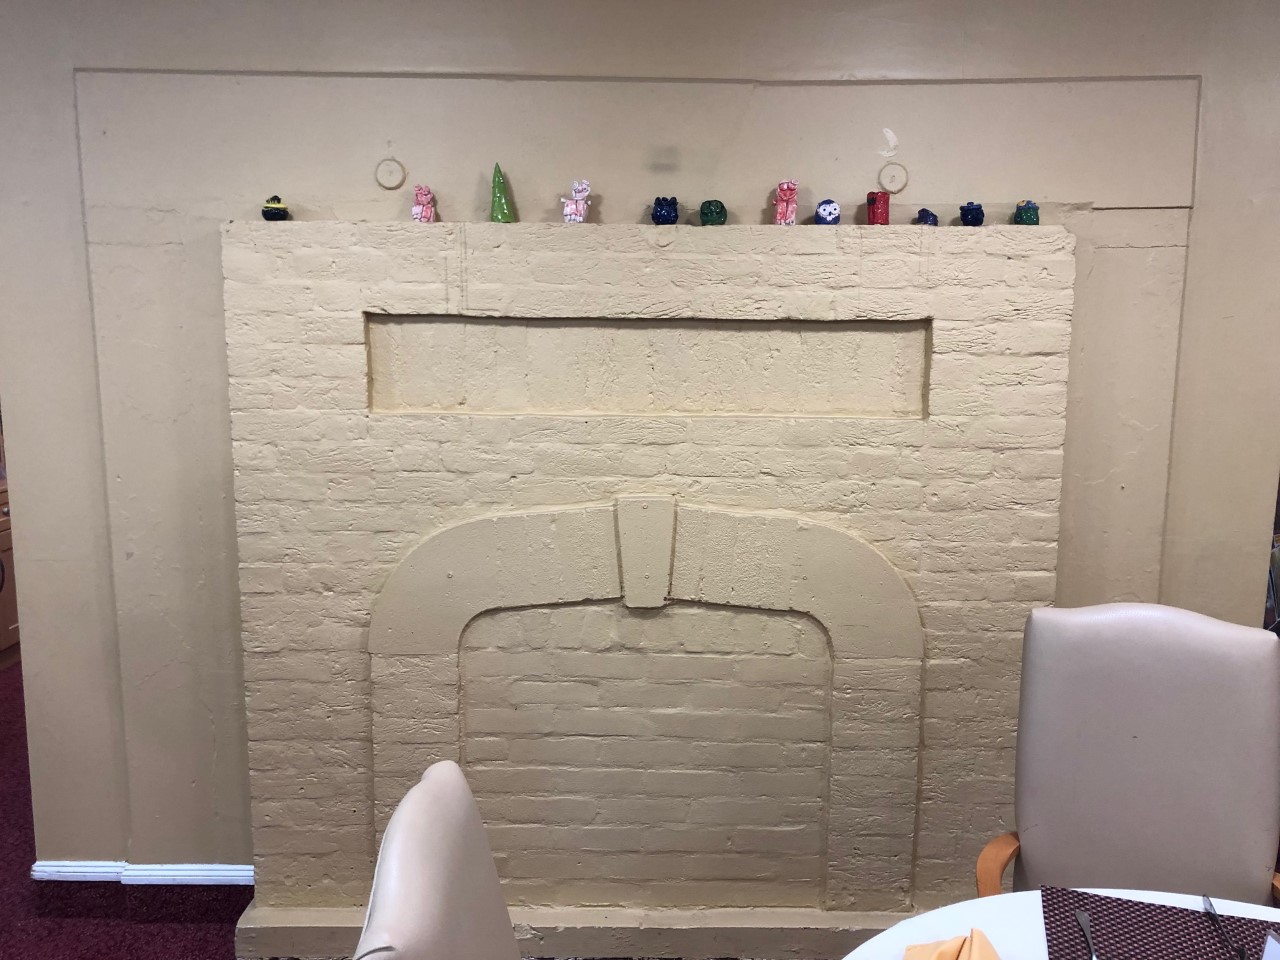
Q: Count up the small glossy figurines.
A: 12